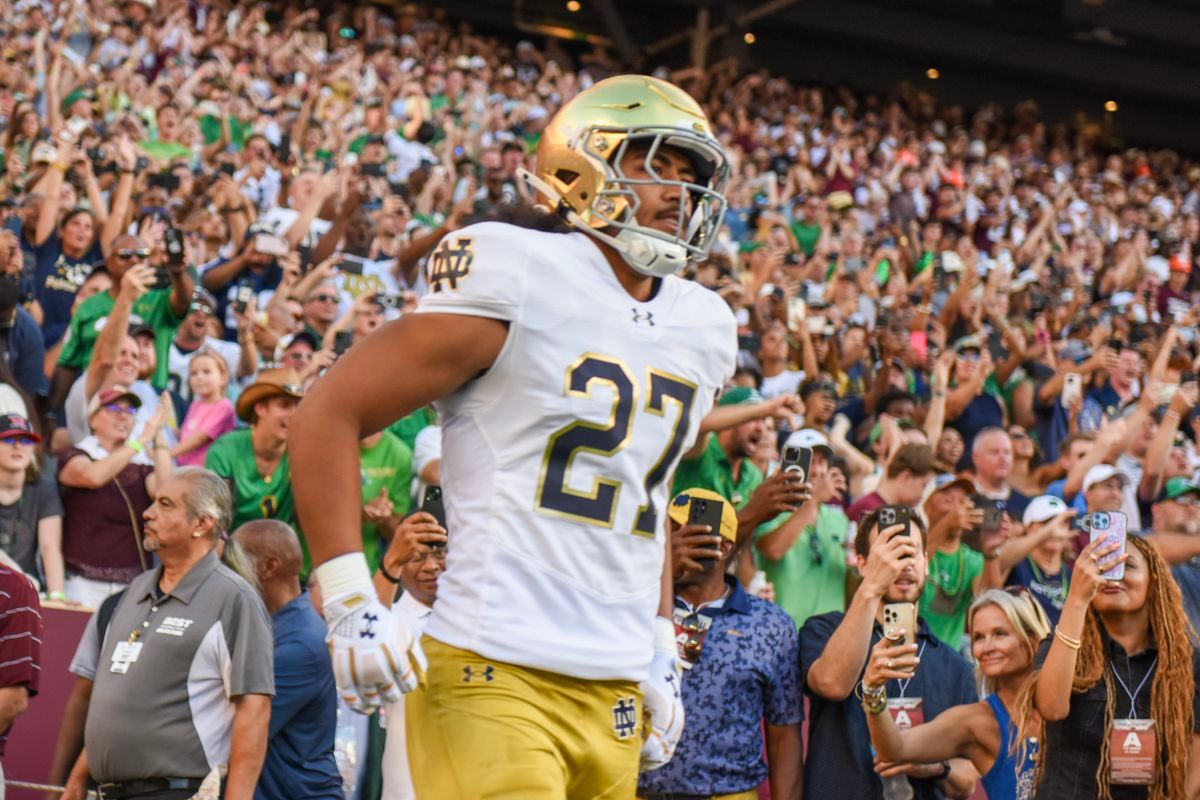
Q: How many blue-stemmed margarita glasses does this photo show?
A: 0